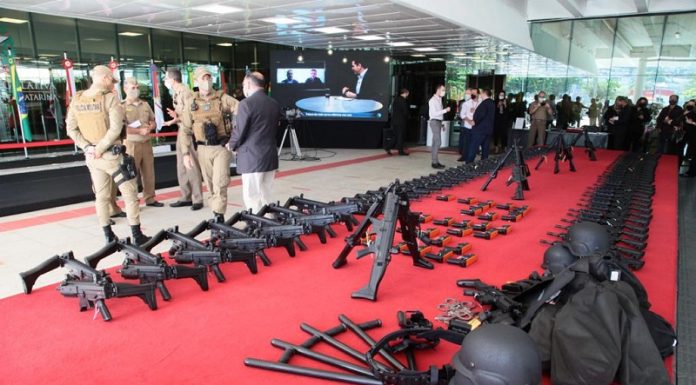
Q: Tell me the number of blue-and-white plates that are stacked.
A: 0